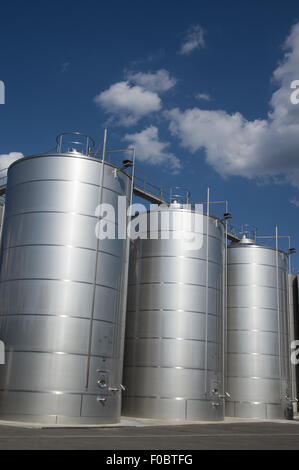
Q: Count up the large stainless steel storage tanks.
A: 3